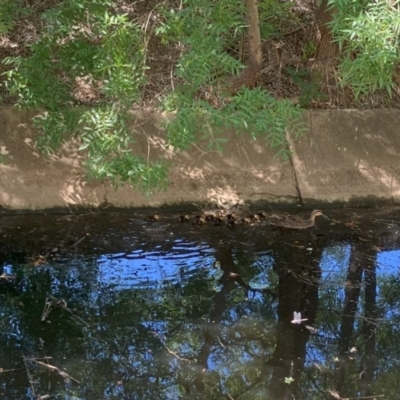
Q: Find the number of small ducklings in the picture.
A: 11